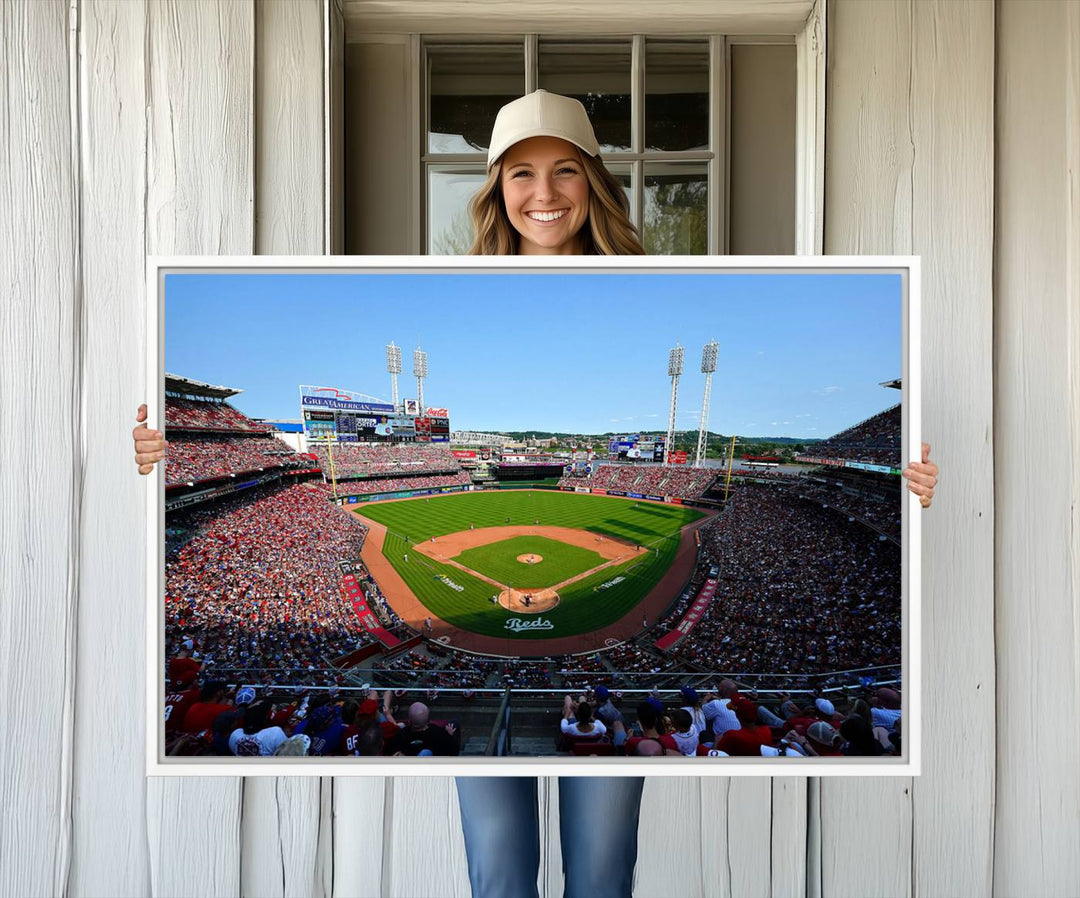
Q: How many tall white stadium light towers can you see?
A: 4